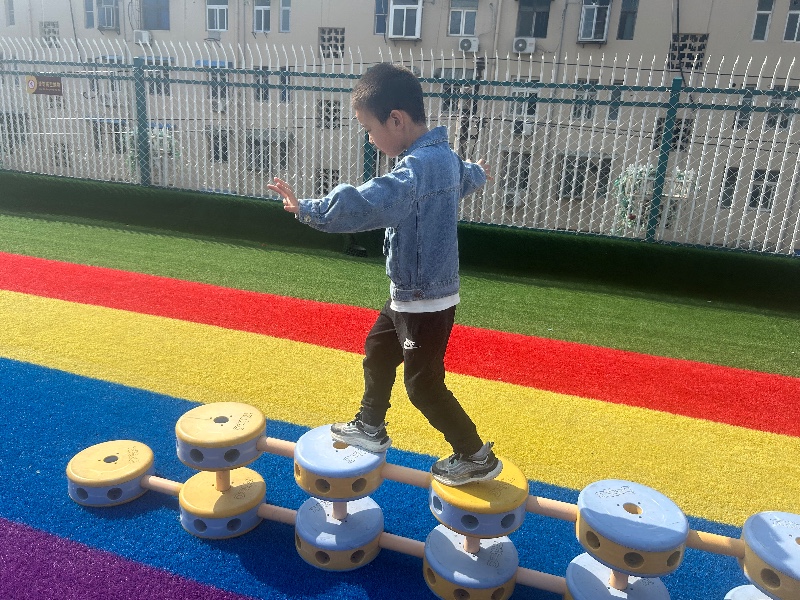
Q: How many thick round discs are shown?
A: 11